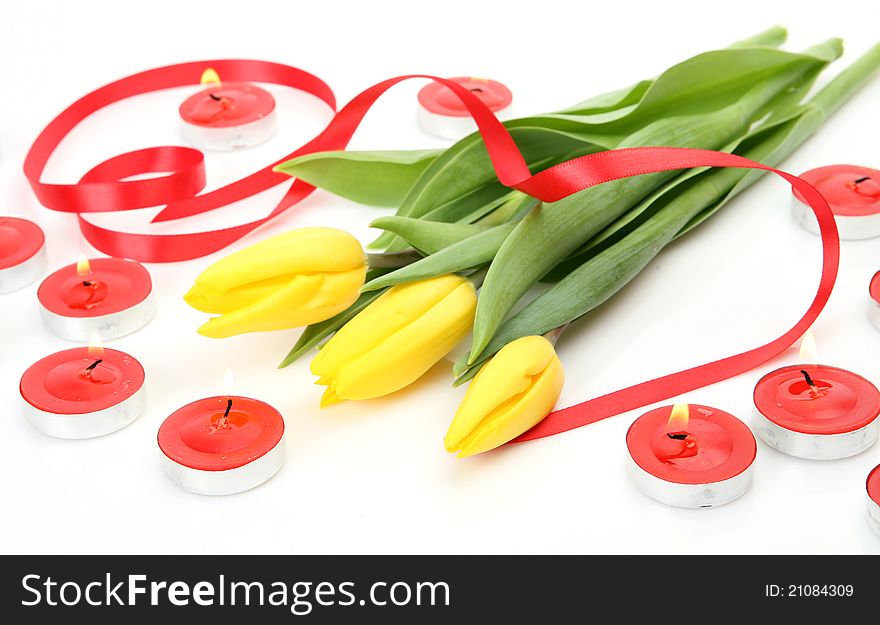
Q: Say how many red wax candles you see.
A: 11